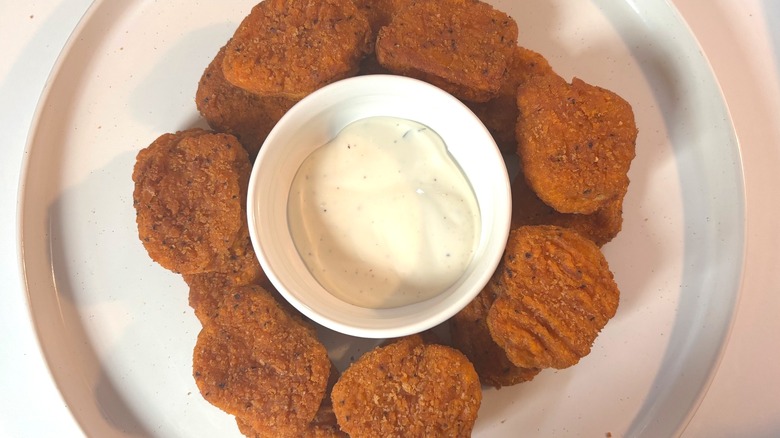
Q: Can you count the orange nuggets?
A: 14